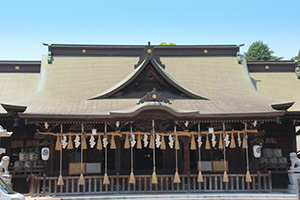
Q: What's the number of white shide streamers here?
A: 12